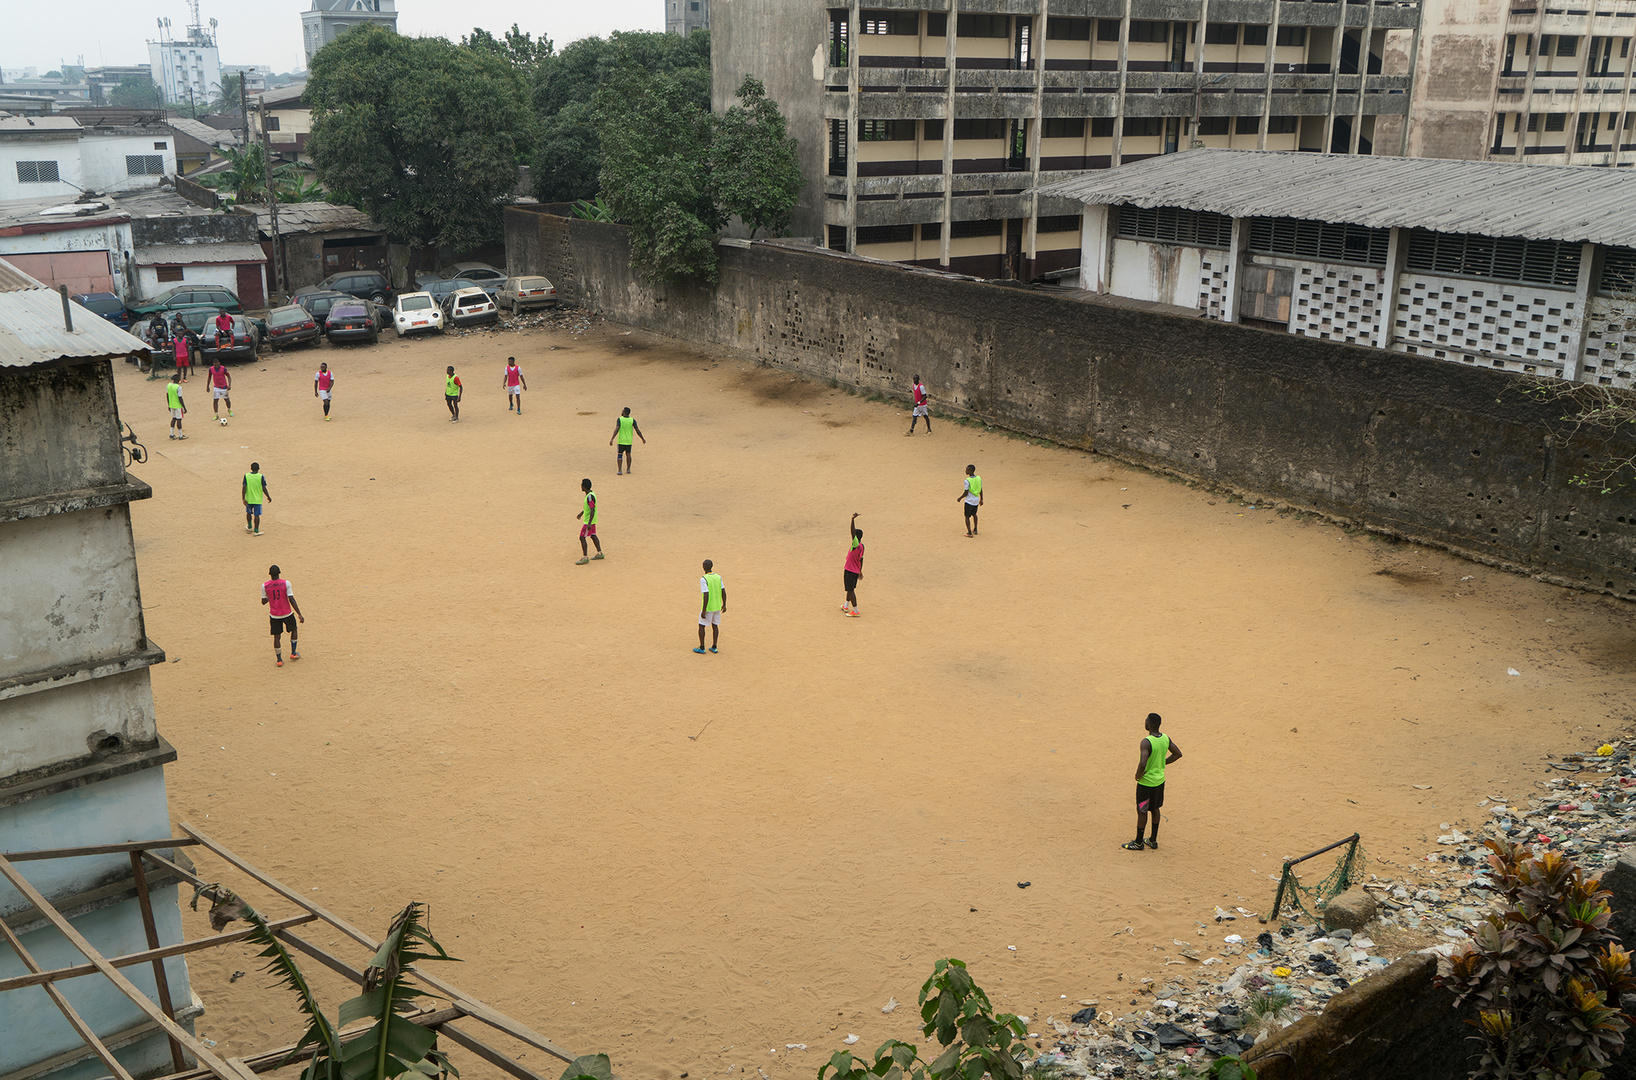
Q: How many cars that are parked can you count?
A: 15